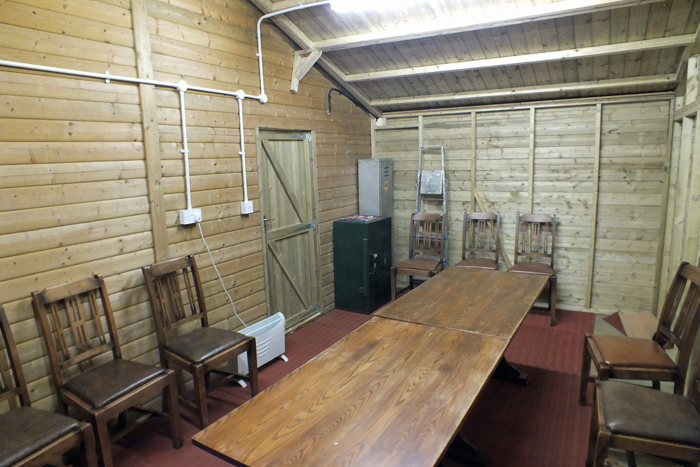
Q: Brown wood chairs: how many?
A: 8